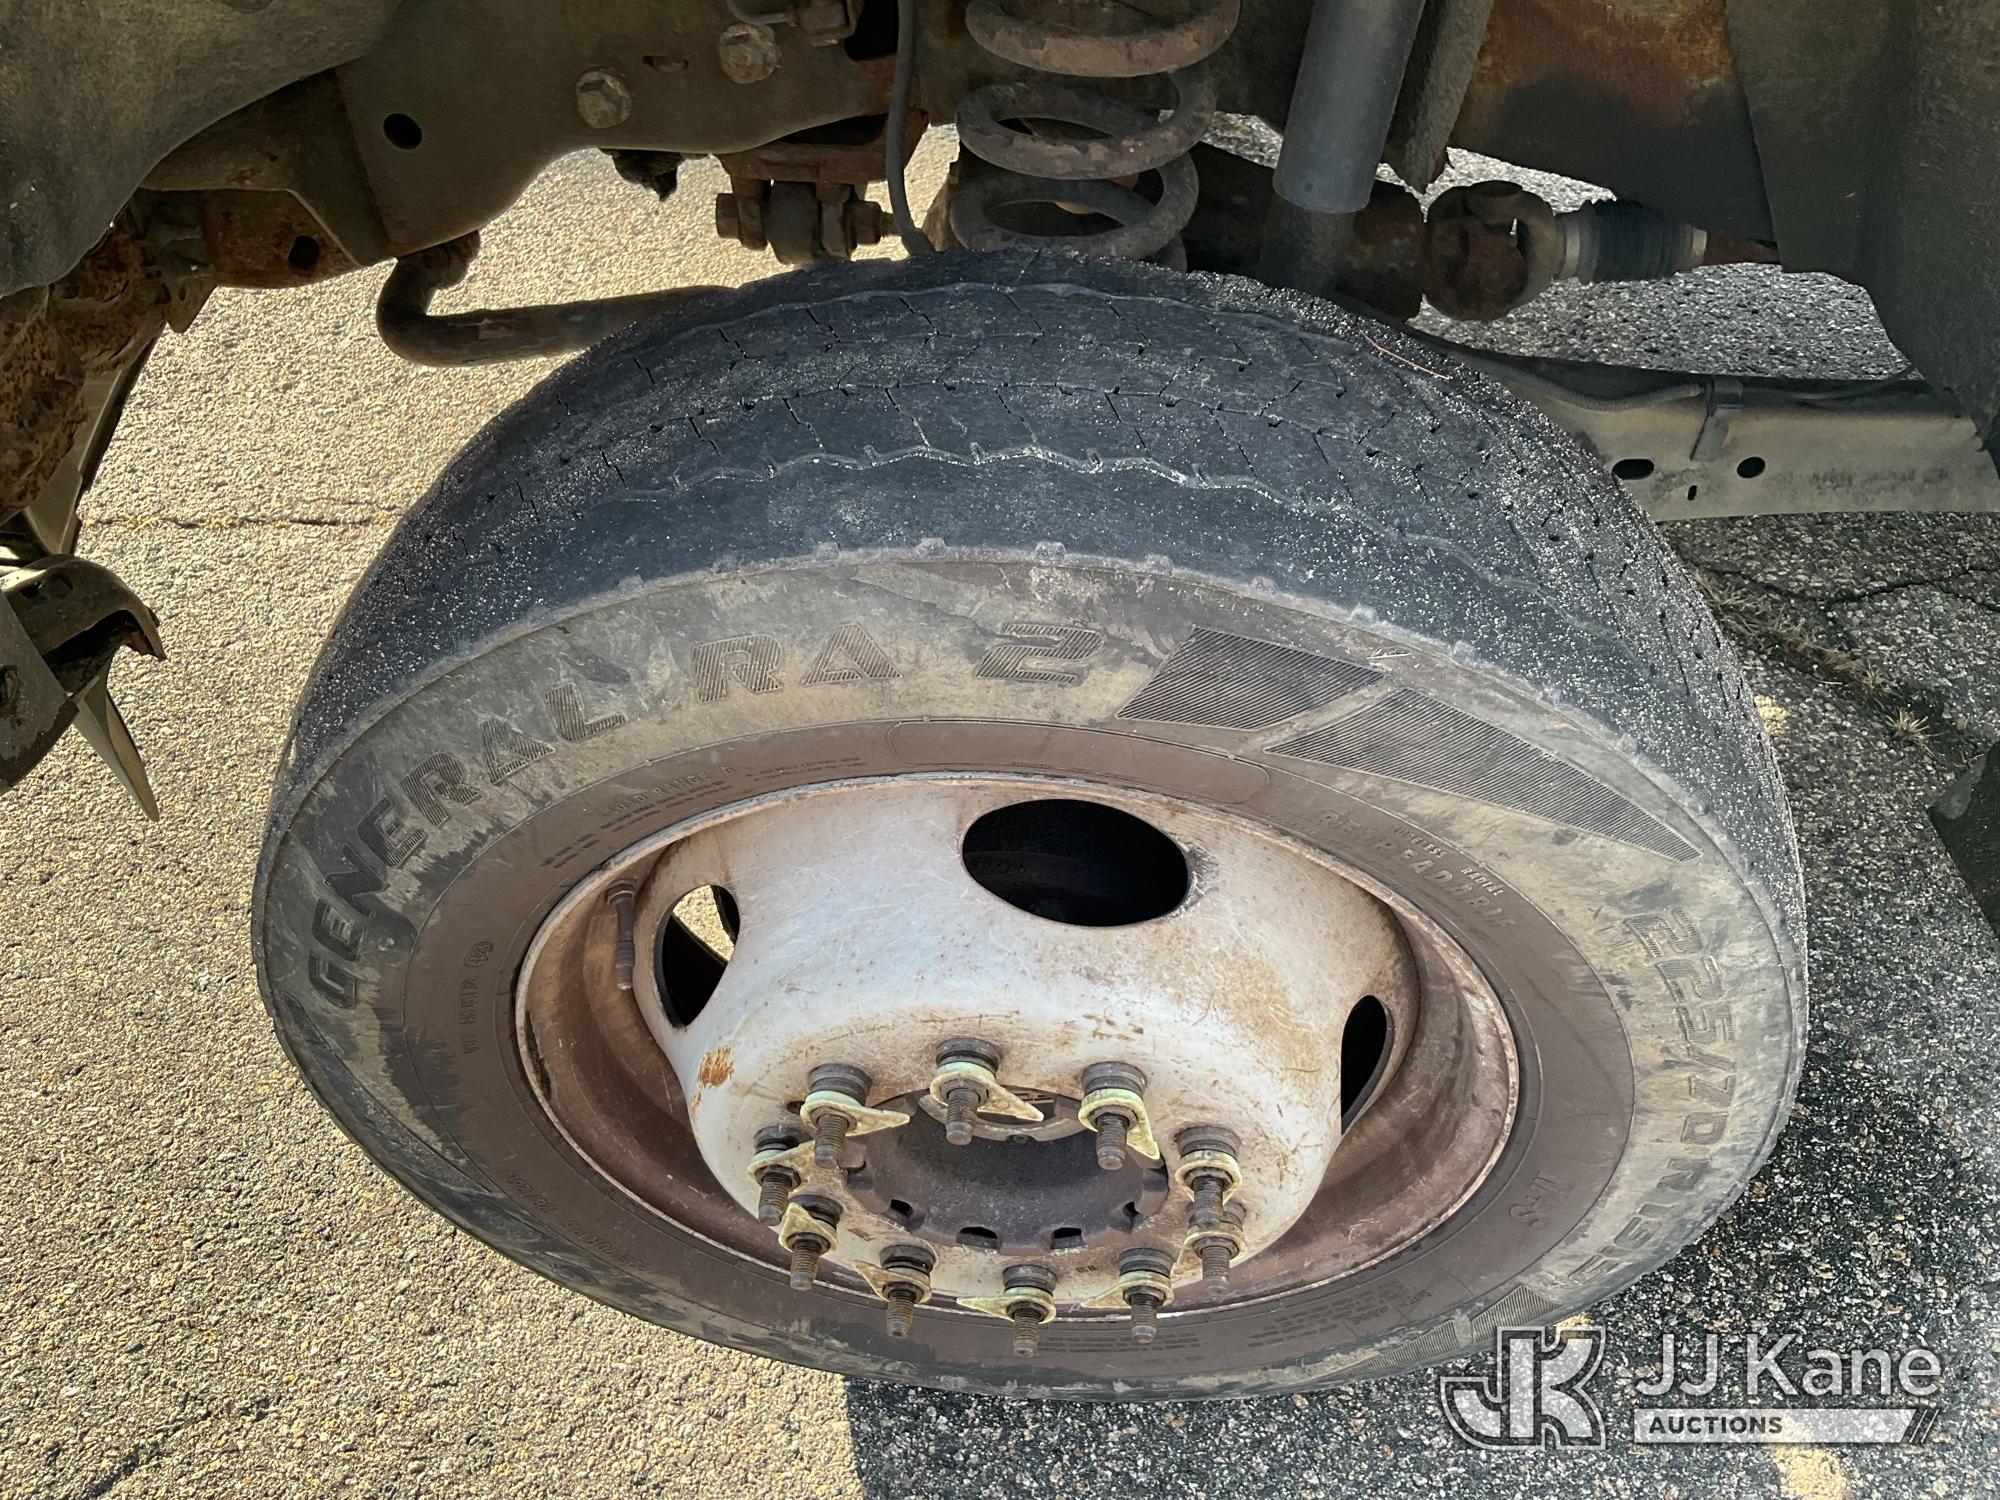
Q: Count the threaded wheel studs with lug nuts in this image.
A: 10